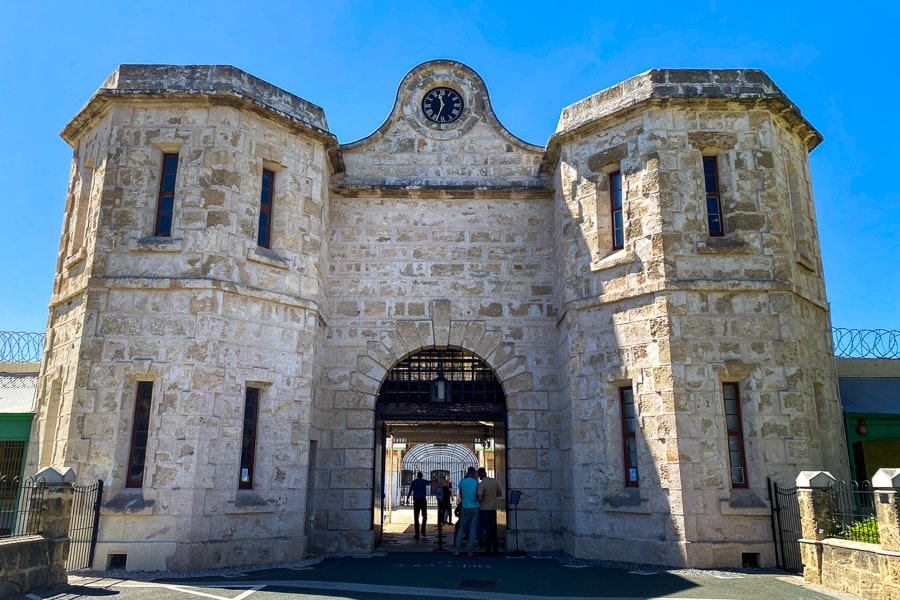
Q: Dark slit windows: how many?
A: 8